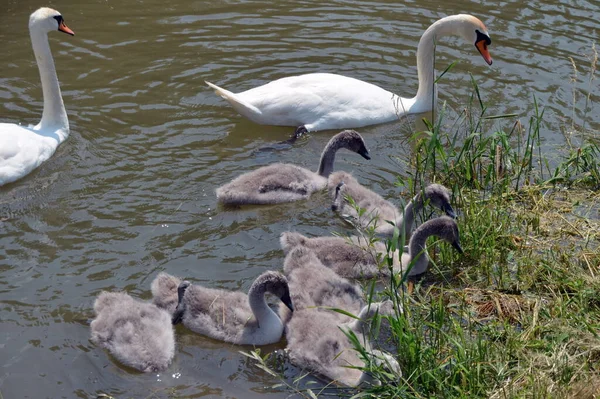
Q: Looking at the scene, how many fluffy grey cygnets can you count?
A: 7